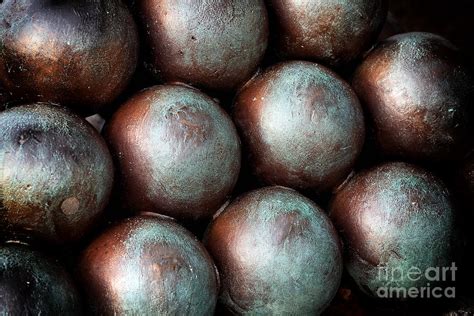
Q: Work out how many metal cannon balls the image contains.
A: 11